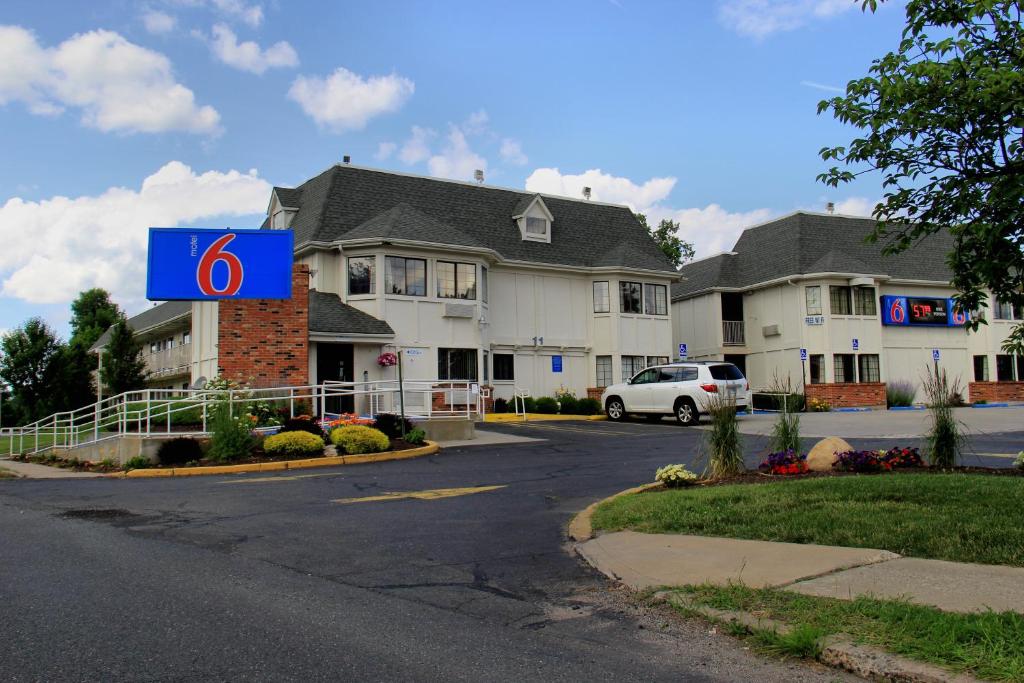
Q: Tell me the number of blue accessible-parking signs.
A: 4